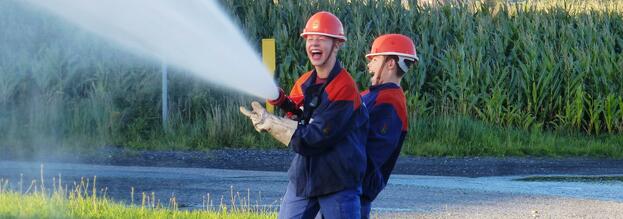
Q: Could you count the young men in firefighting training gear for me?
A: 2